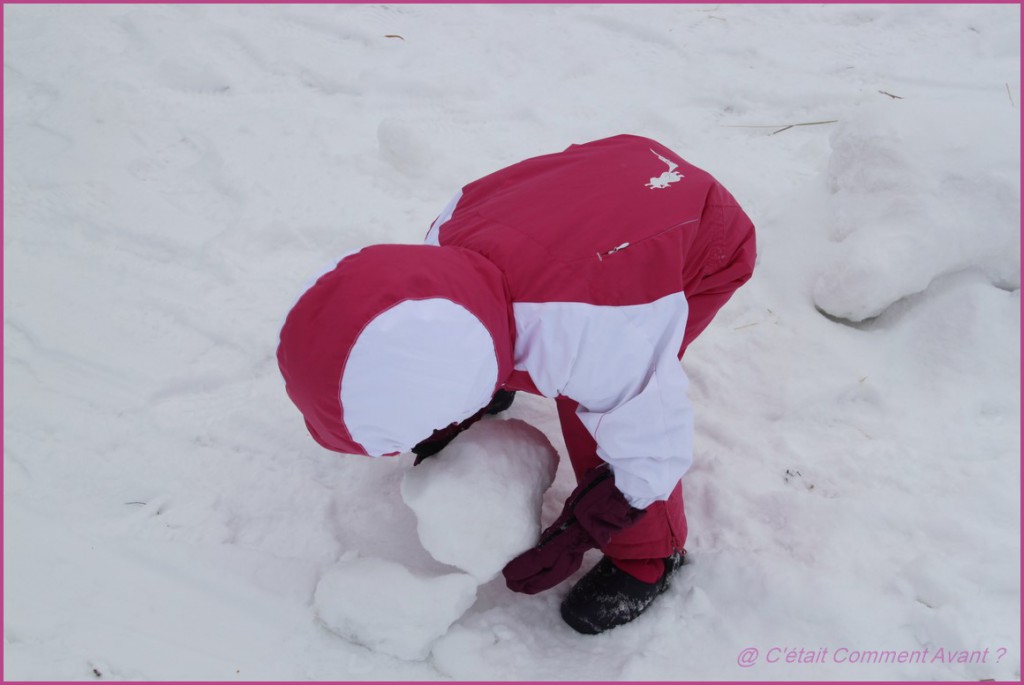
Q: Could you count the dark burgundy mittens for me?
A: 2